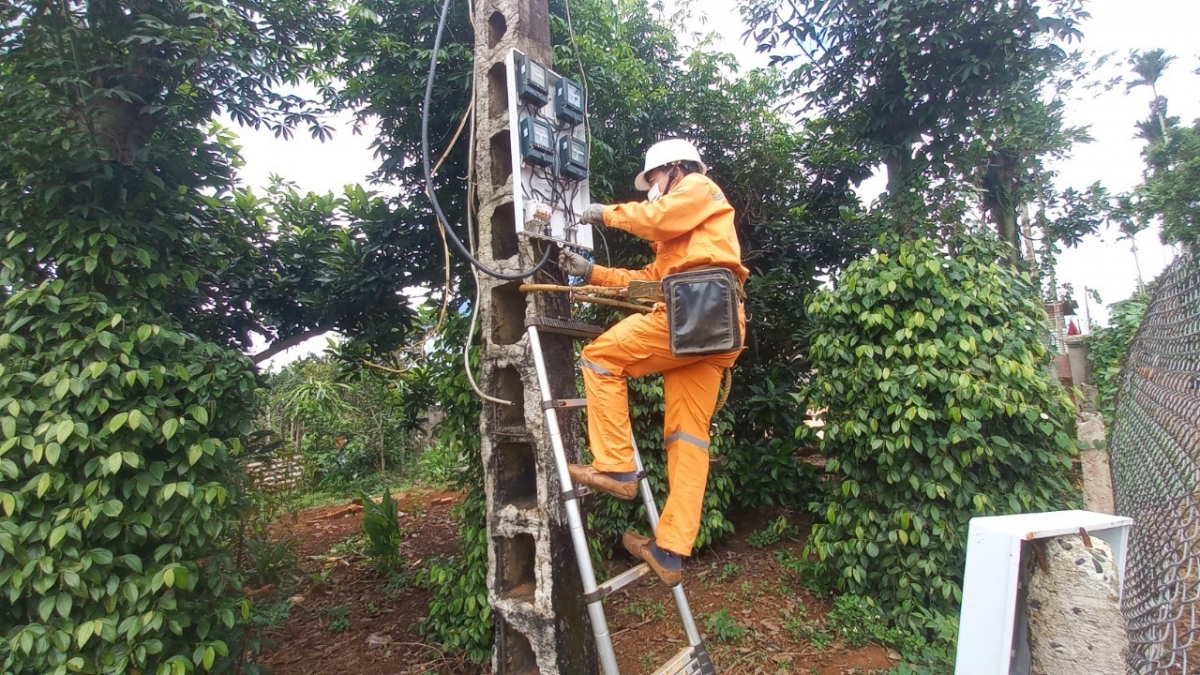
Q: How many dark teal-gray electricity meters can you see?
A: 4